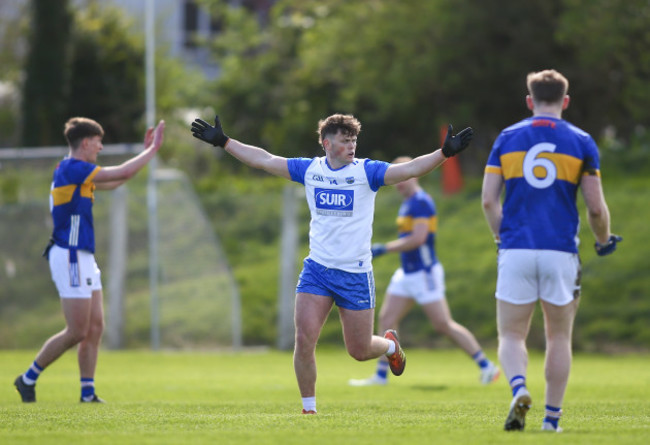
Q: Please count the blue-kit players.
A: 3